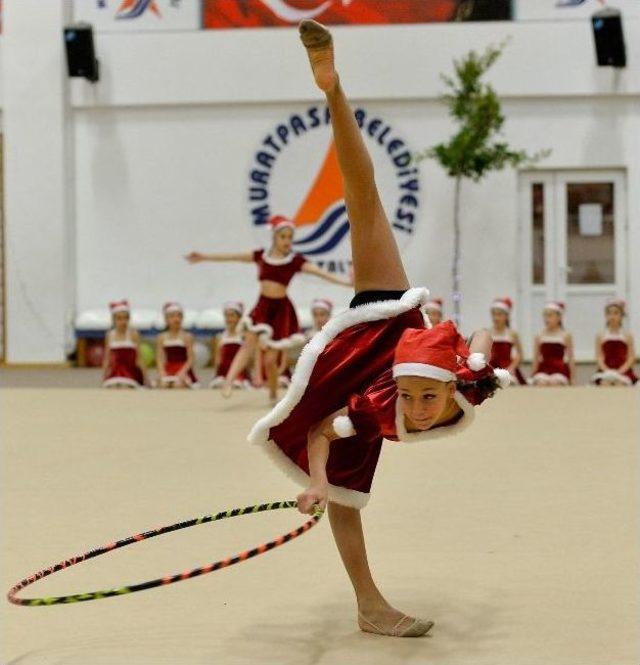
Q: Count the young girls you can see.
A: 10